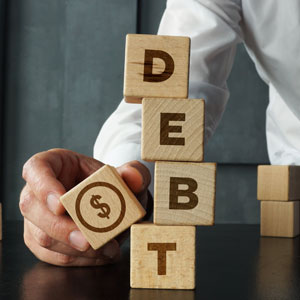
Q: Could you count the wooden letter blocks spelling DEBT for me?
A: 4